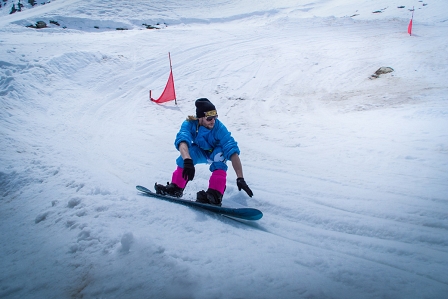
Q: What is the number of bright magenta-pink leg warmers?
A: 2